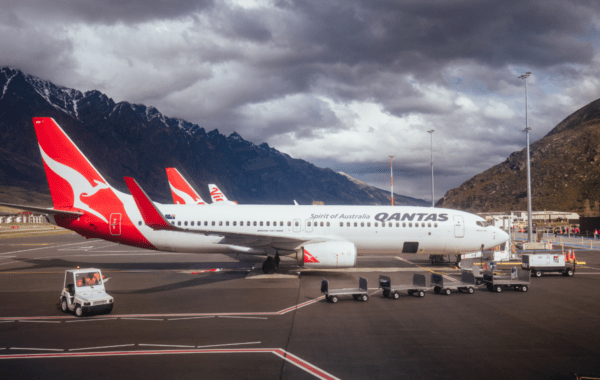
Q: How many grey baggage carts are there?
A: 4